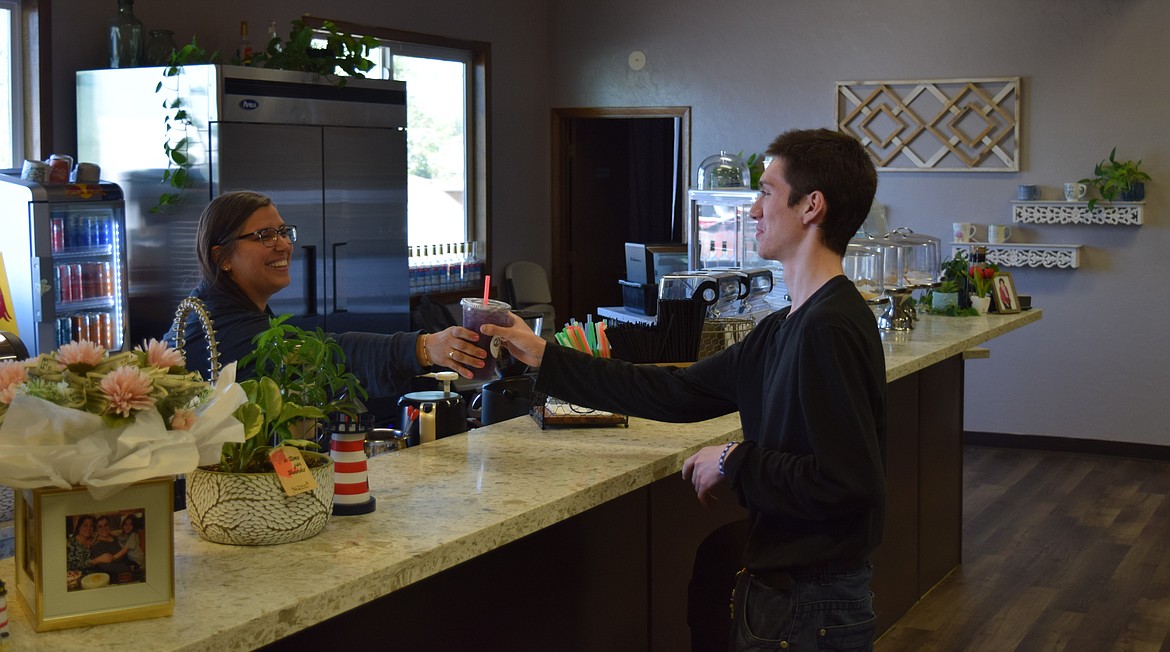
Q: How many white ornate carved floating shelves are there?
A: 2